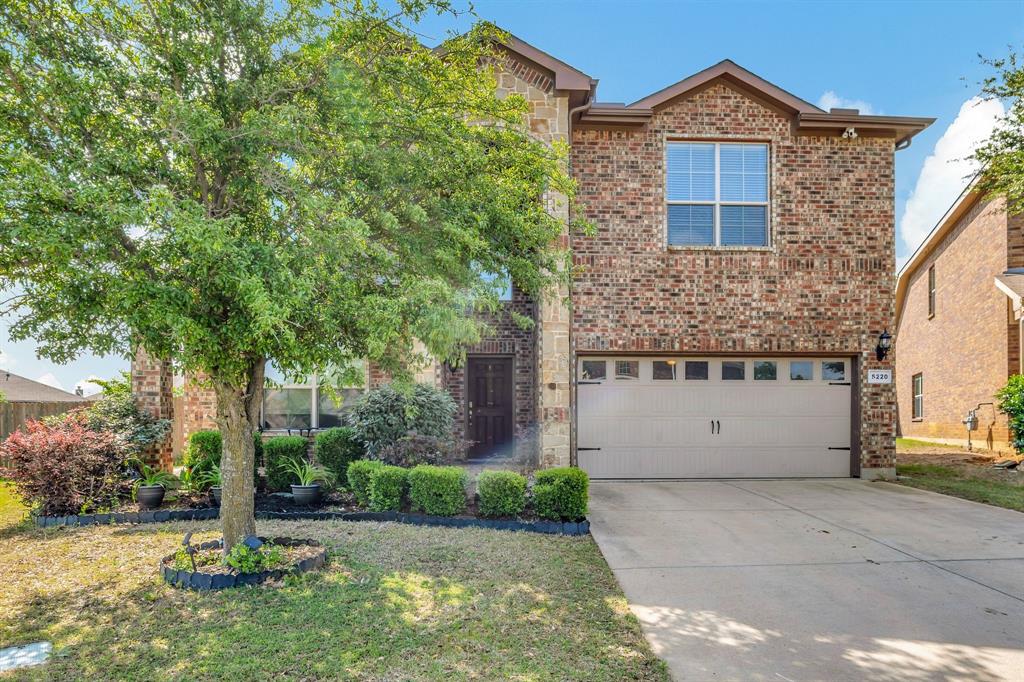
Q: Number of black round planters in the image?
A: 3